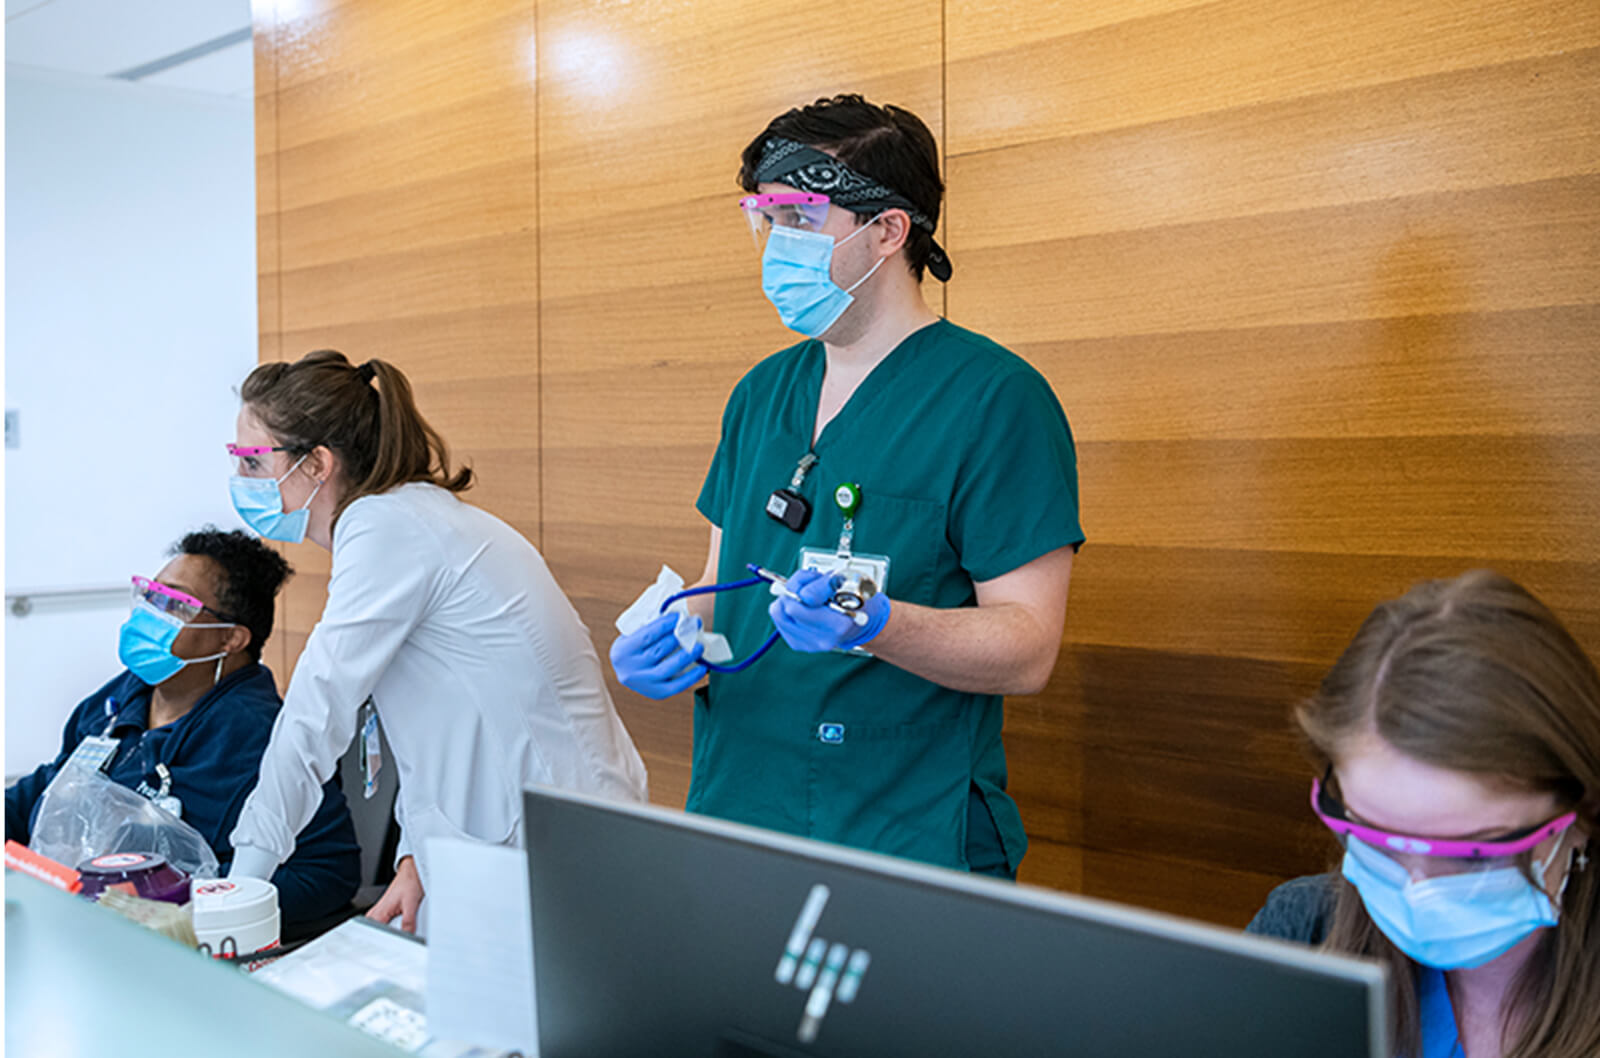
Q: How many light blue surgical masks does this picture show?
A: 4